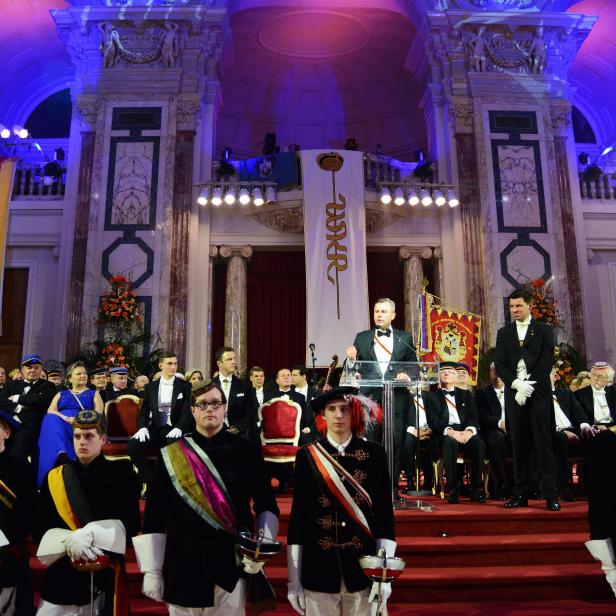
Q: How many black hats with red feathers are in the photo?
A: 1